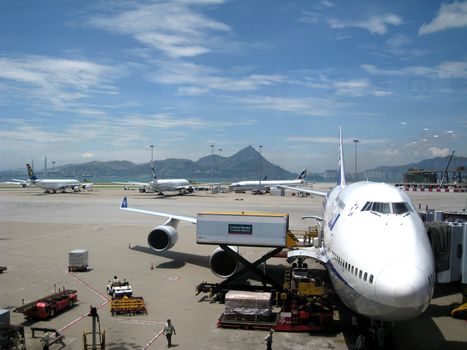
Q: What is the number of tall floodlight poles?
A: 6